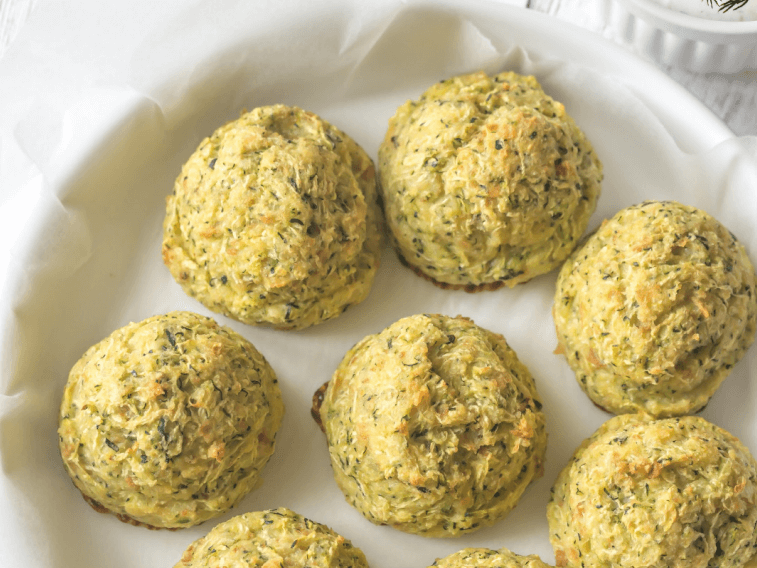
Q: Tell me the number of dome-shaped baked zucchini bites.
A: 8